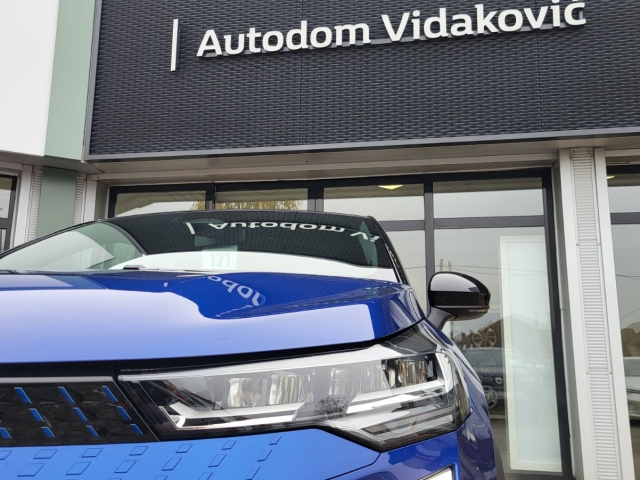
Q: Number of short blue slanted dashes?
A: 10